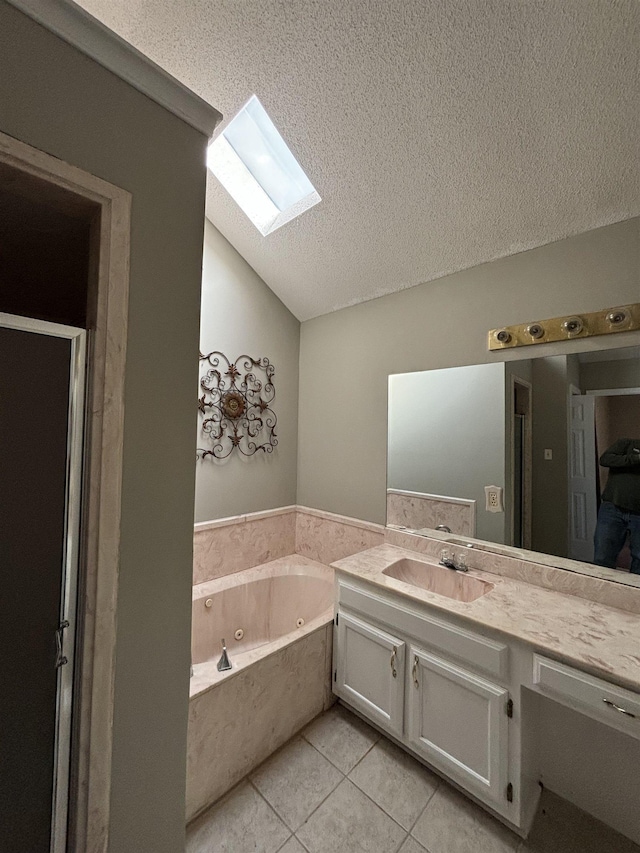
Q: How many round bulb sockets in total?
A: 4